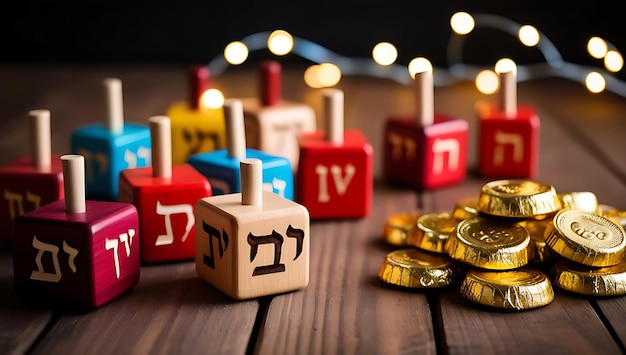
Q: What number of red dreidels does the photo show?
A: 5